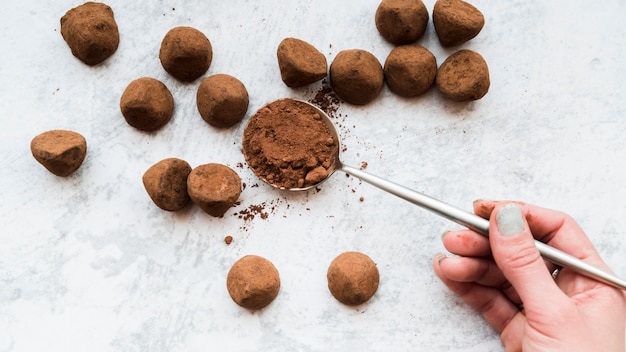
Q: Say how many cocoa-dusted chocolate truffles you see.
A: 15